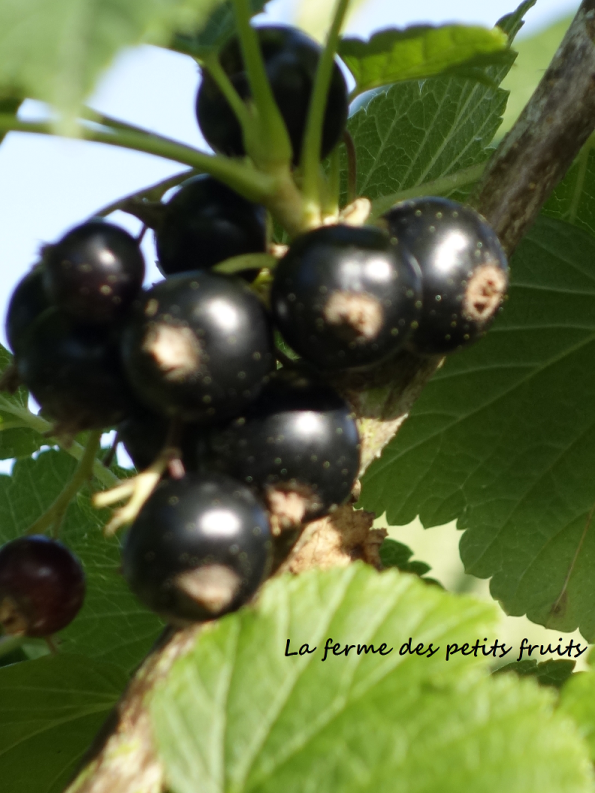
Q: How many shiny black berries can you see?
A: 12